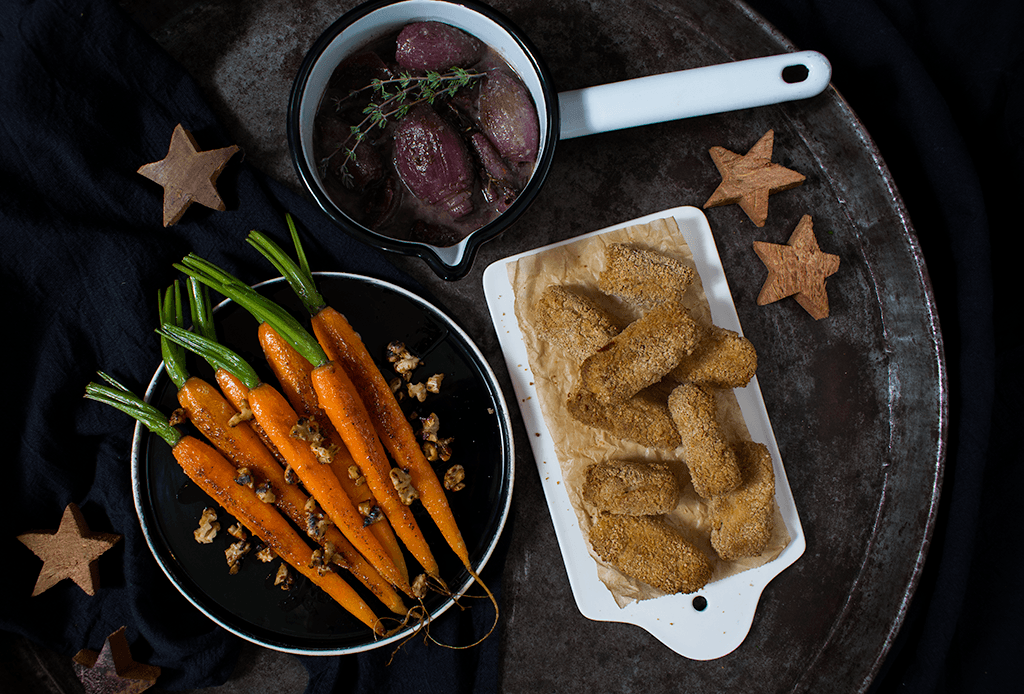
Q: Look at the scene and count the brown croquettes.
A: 9